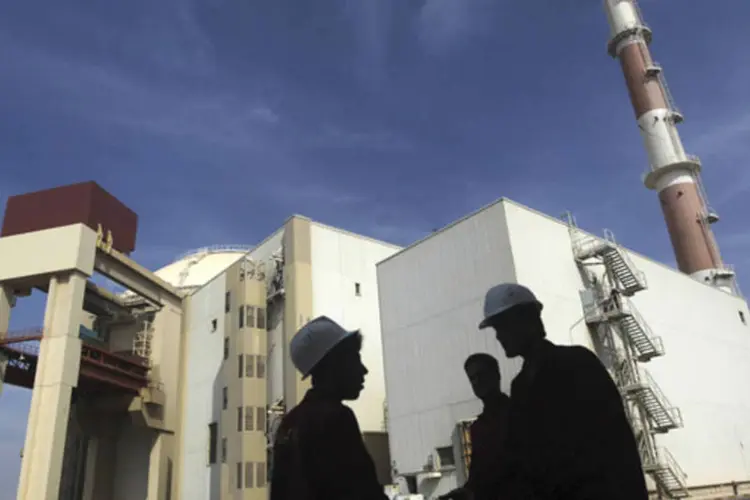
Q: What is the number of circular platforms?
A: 2